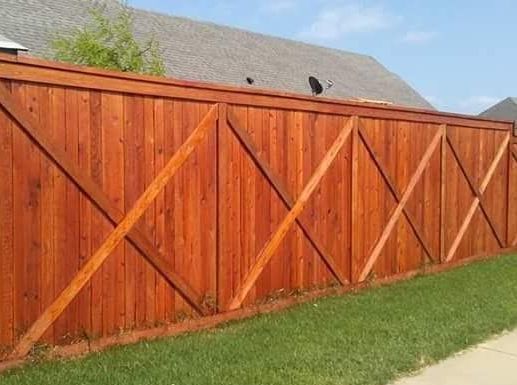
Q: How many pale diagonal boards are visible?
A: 4